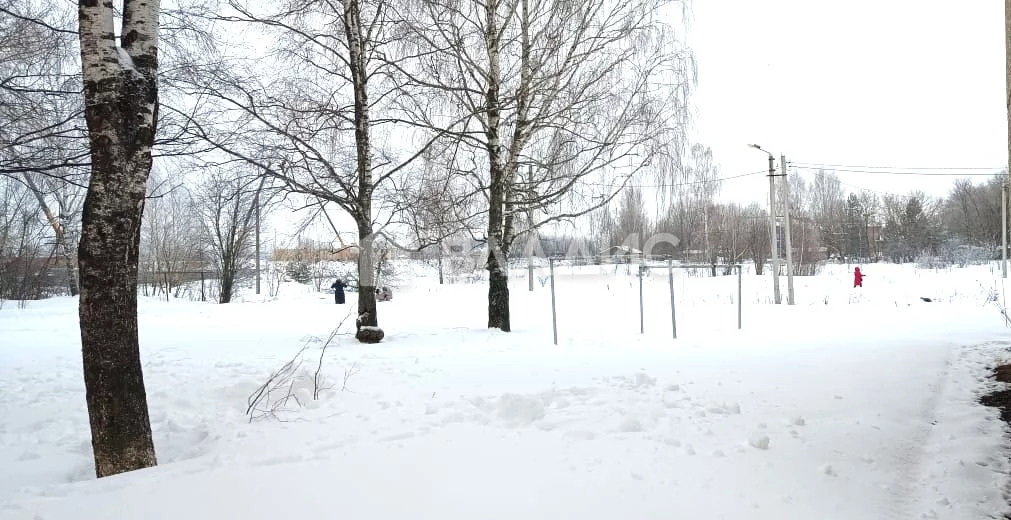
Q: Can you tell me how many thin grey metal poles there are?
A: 4